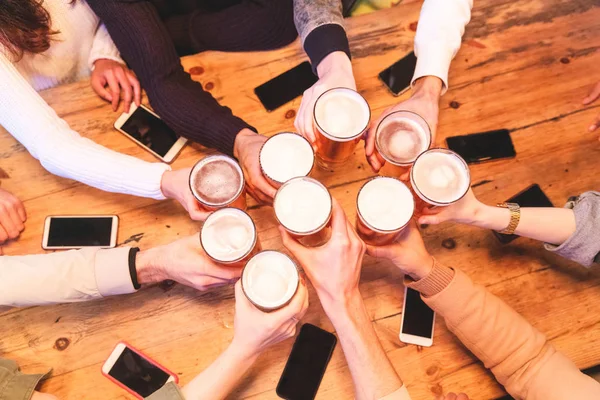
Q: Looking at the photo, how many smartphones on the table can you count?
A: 9